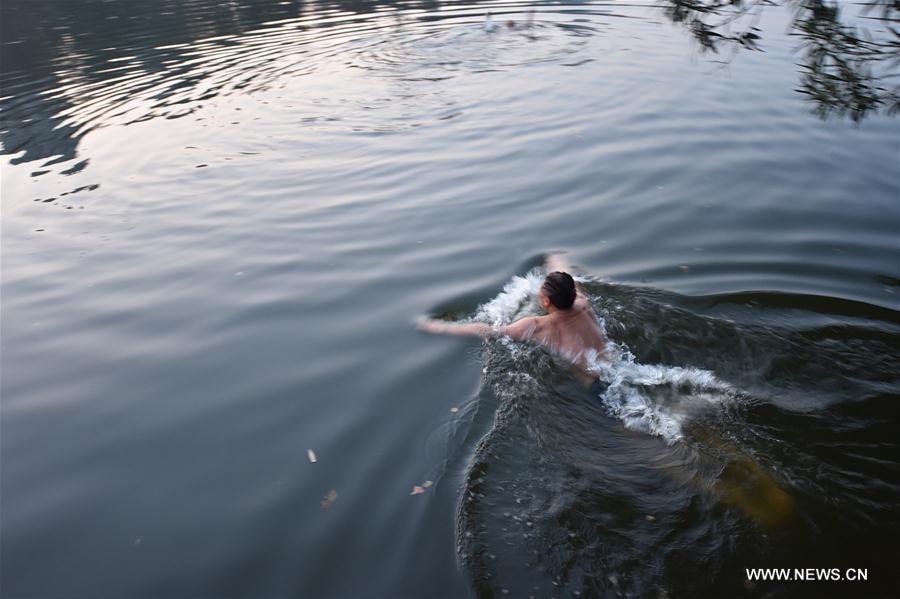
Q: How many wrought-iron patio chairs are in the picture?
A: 0